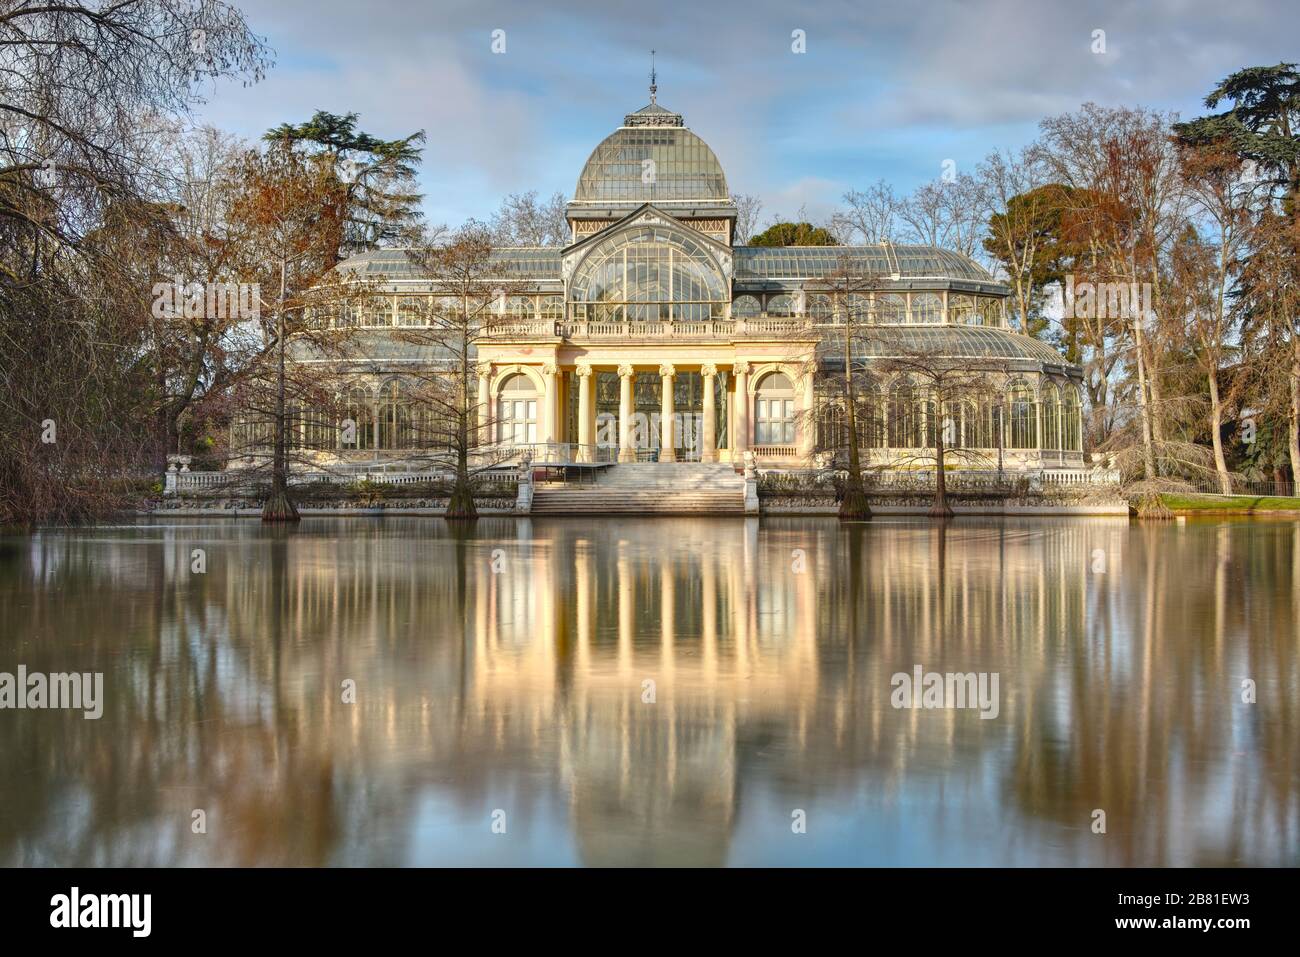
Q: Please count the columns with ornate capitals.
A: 8